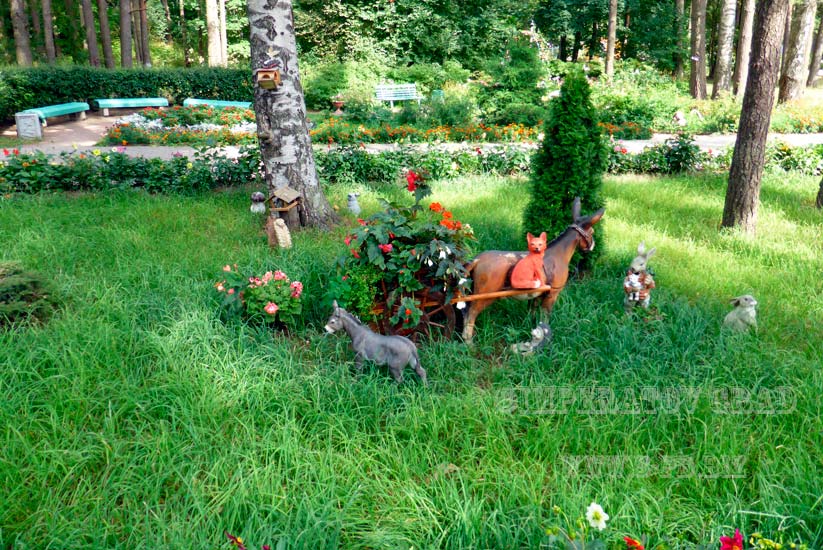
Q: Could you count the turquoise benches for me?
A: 3